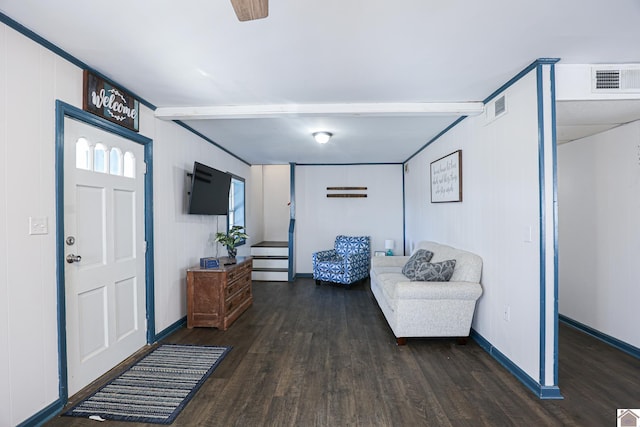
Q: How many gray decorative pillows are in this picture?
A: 2